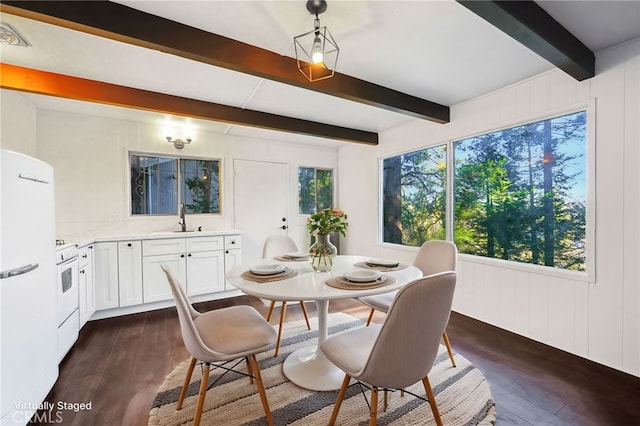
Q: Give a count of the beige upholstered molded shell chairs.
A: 4